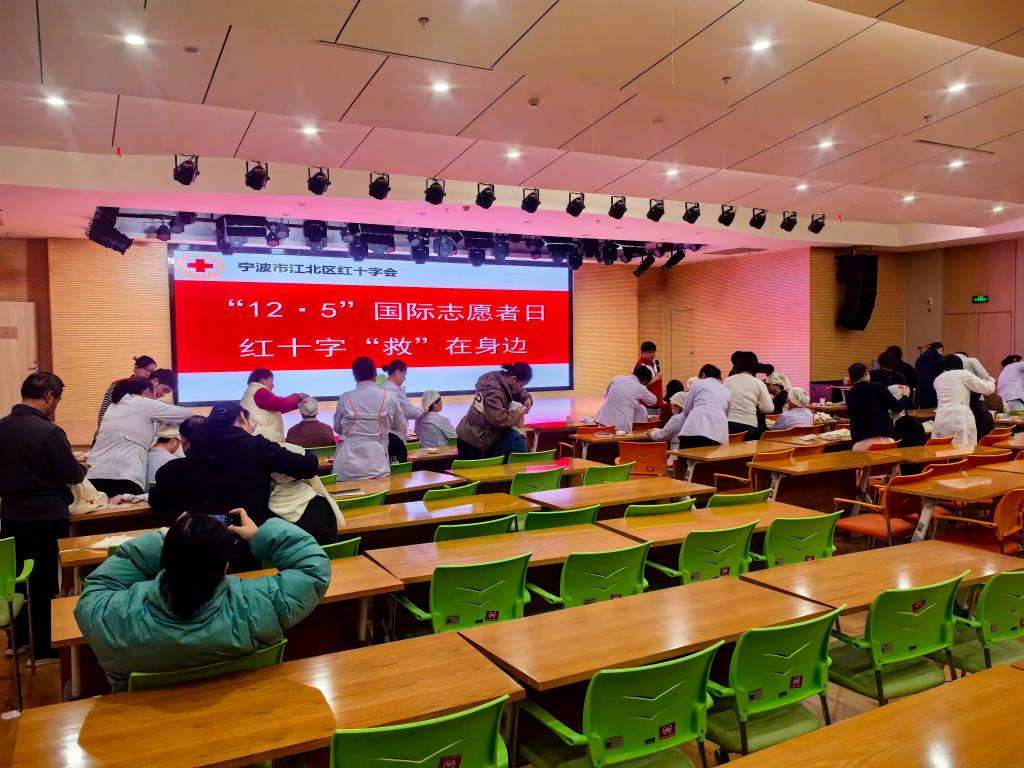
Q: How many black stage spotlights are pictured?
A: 15